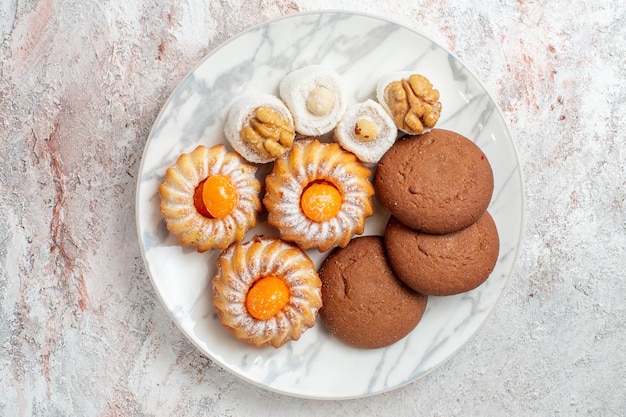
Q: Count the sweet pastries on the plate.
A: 10